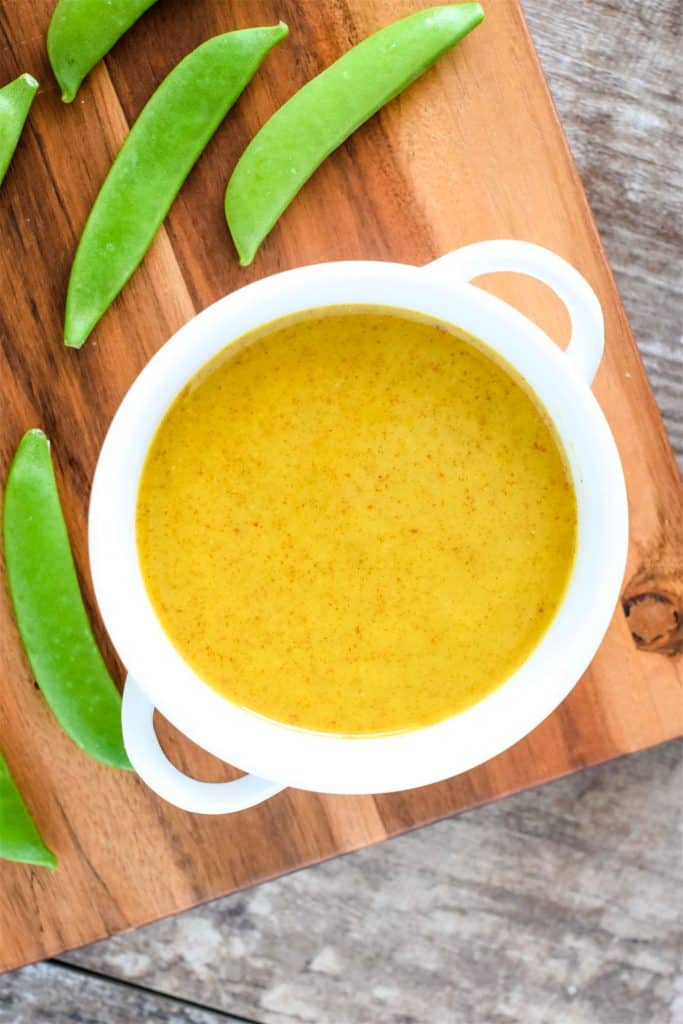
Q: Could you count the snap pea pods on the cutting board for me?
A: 6